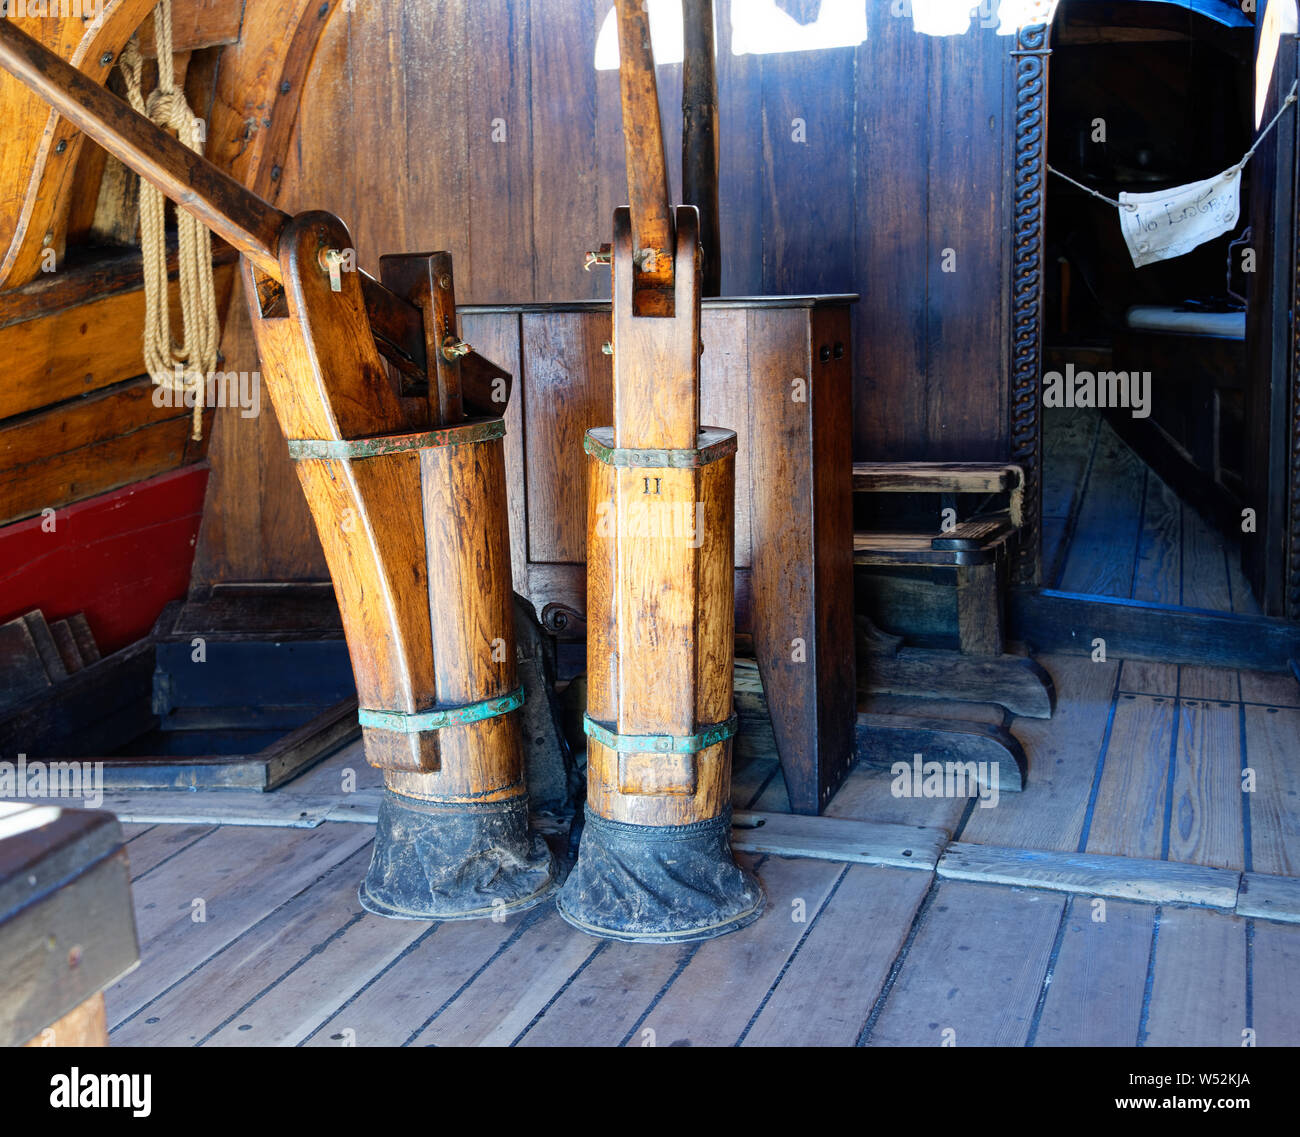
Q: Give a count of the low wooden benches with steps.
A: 1